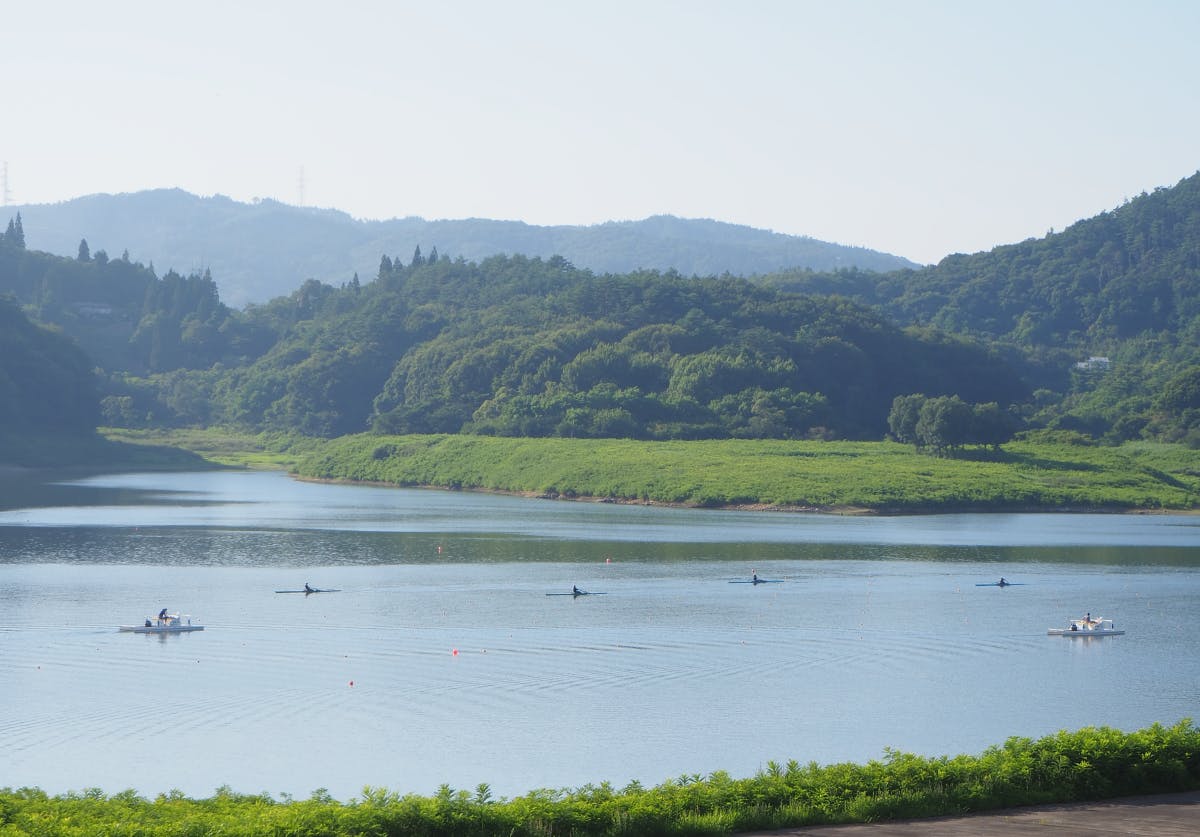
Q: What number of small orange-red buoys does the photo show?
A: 4